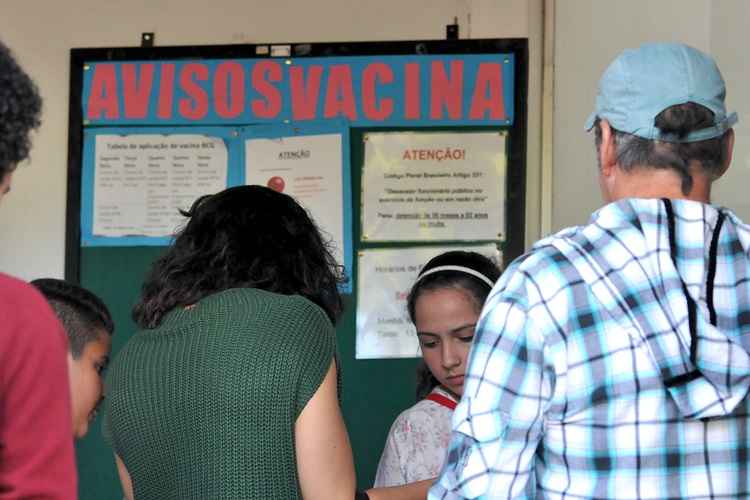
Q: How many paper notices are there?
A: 4